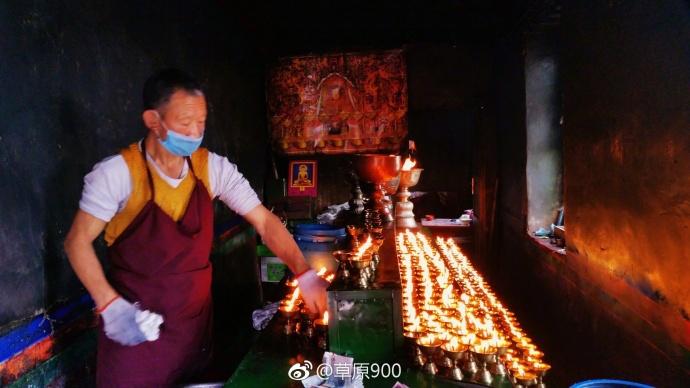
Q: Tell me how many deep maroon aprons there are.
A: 1